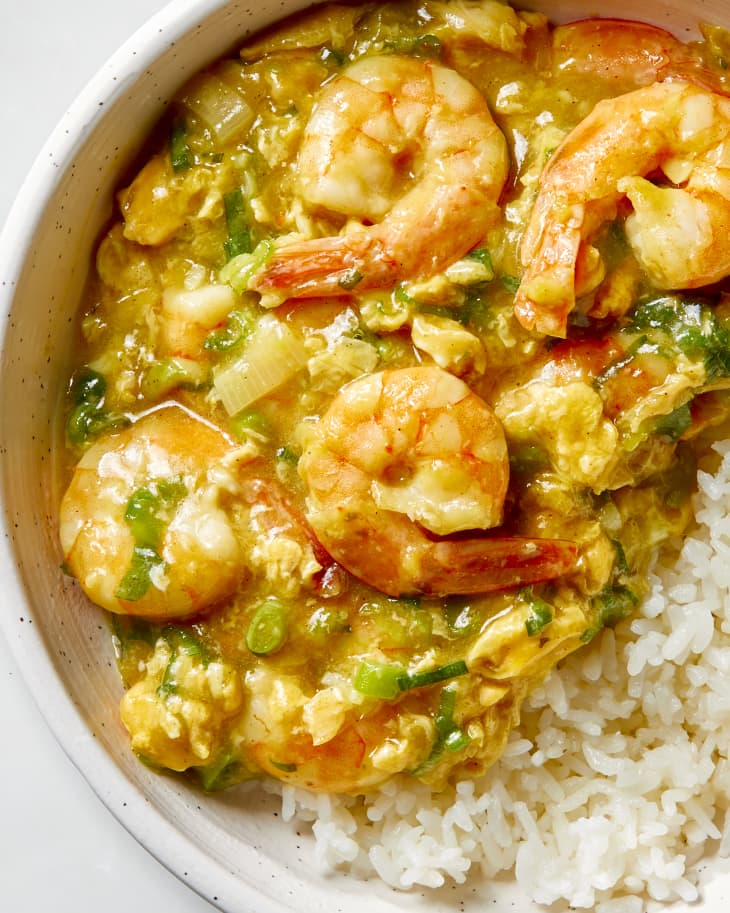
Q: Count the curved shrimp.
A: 4